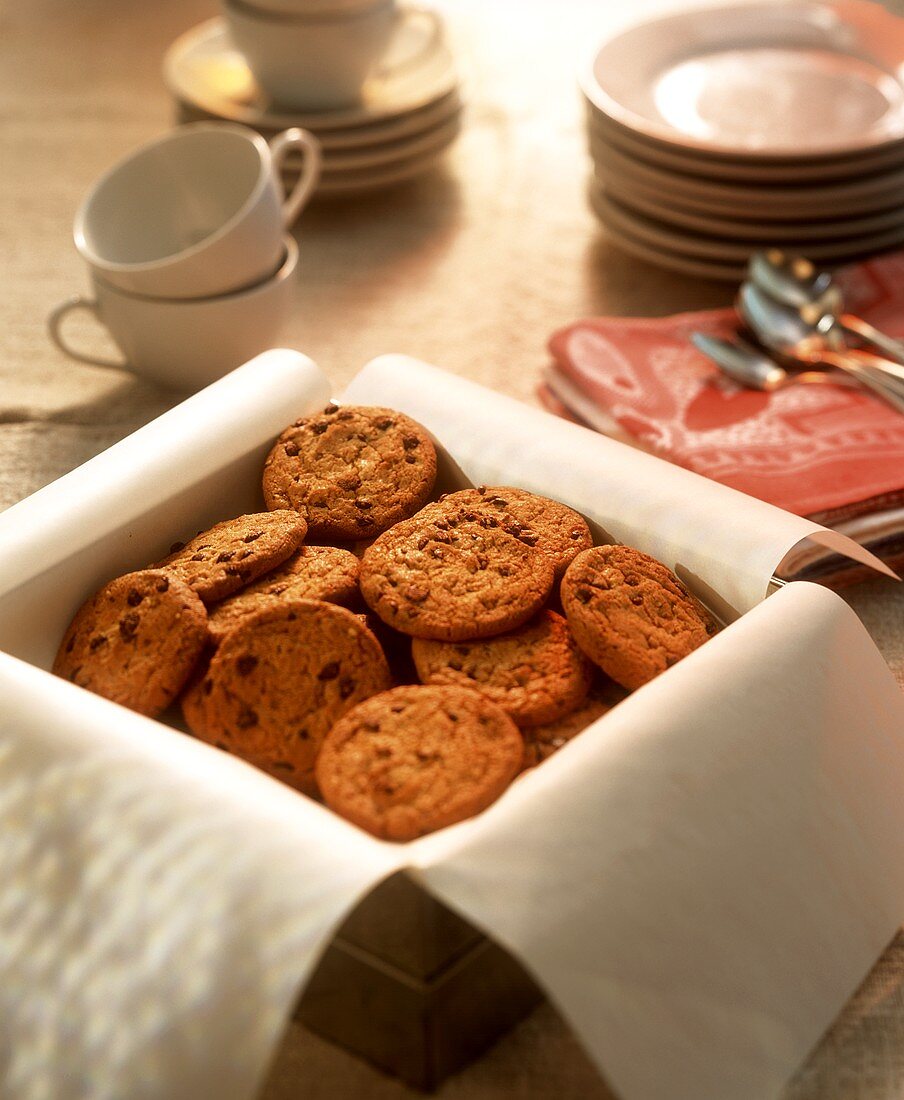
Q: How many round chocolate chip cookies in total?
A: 11